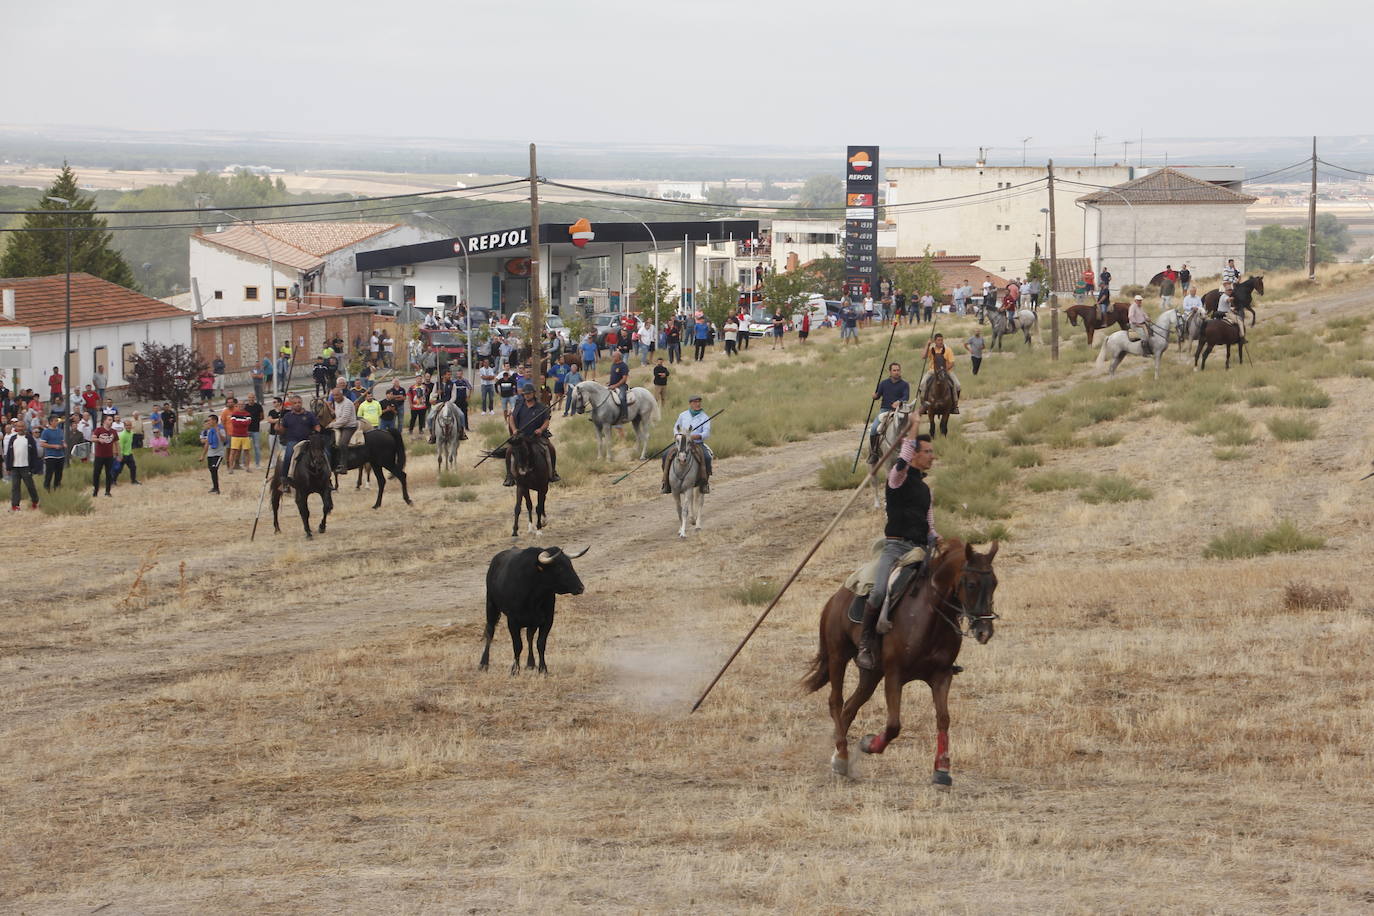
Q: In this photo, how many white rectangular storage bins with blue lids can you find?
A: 0